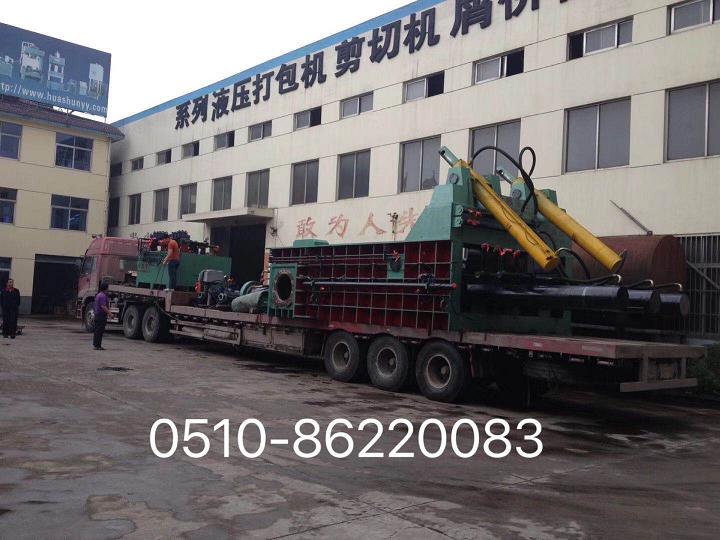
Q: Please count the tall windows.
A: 12